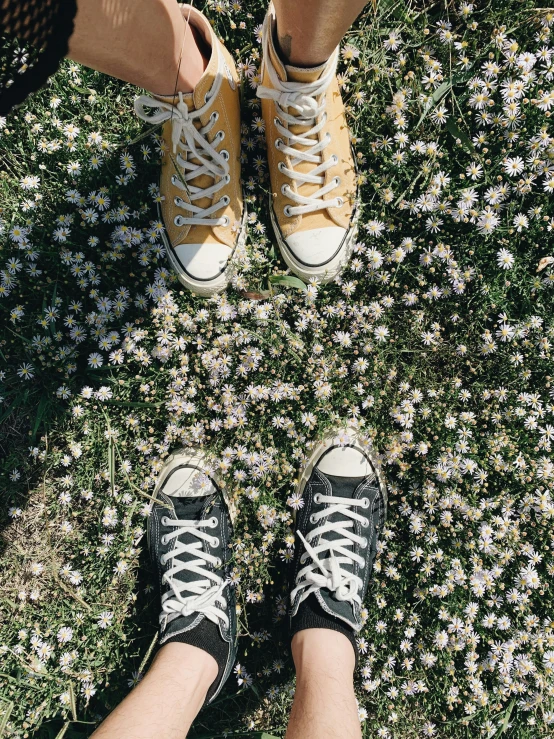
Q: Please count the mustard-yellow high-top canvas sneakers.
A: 2